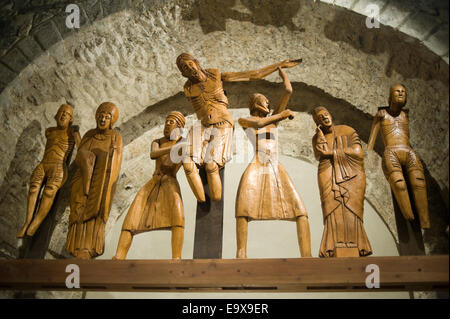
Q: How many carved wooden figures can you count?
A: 7